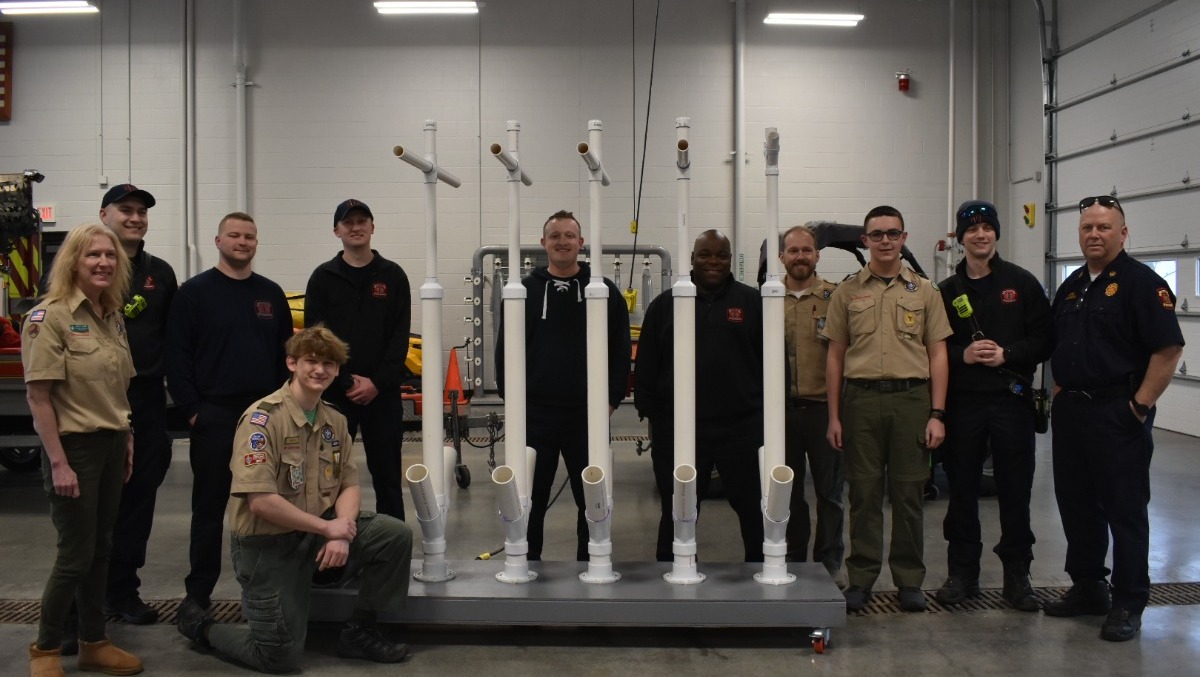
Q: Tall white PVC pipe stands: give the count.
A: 5